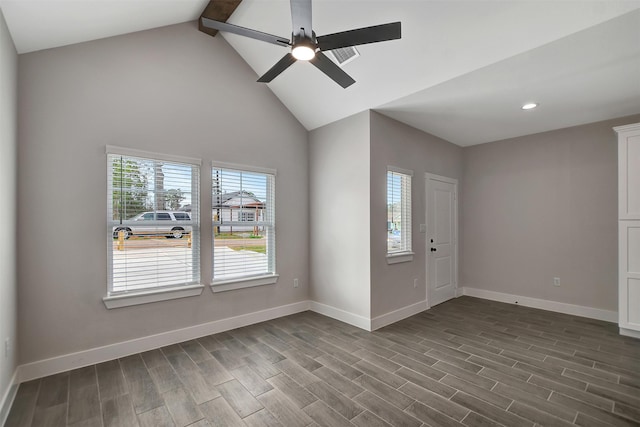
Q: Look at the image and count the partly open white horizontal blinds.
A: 3